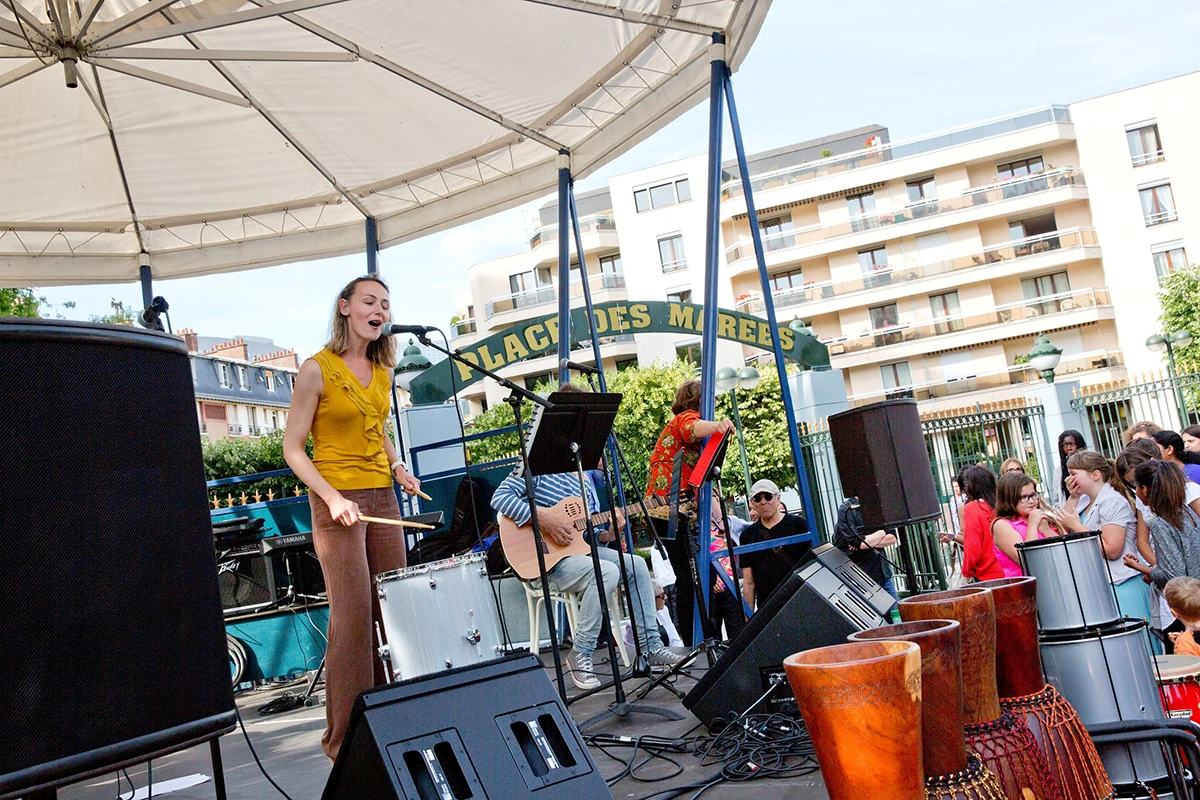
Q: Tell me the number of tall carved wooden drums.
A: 4